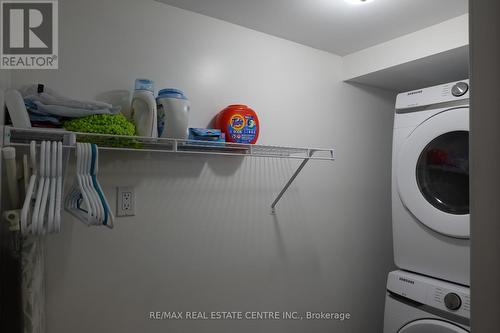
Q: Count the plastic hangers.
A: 11